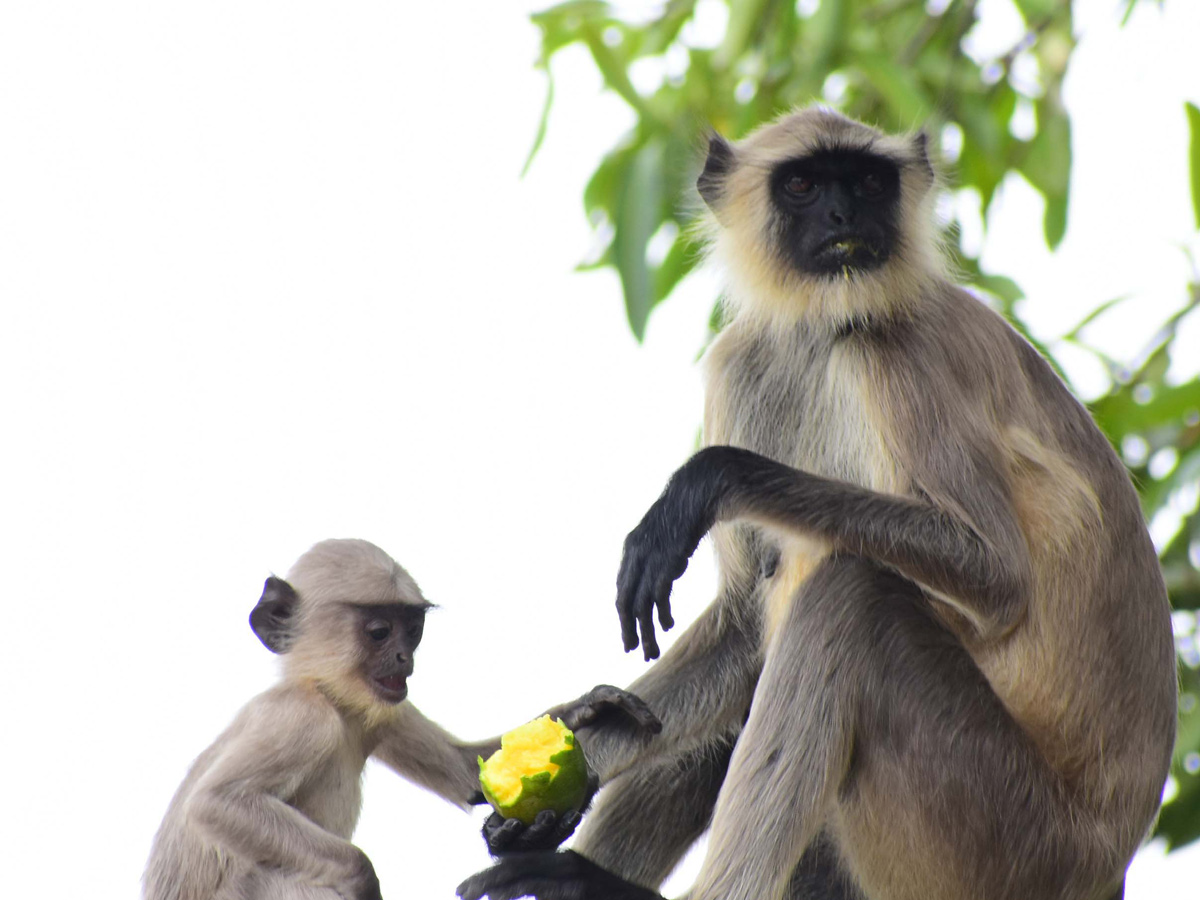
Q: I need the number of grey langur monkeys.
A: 2